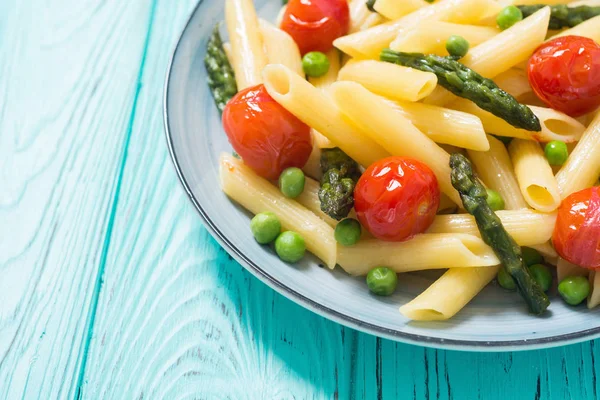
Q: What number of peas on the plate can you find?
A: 14